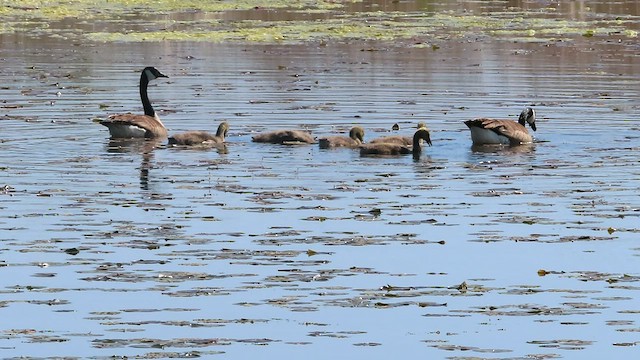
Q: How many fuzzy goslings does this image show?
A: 5